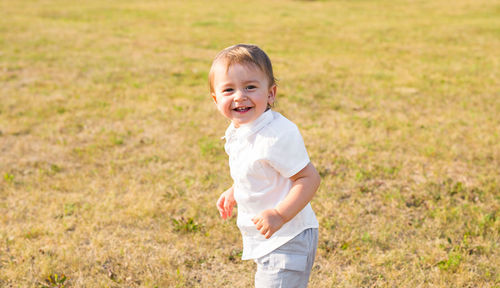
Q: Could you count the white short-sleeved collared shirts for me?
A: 1